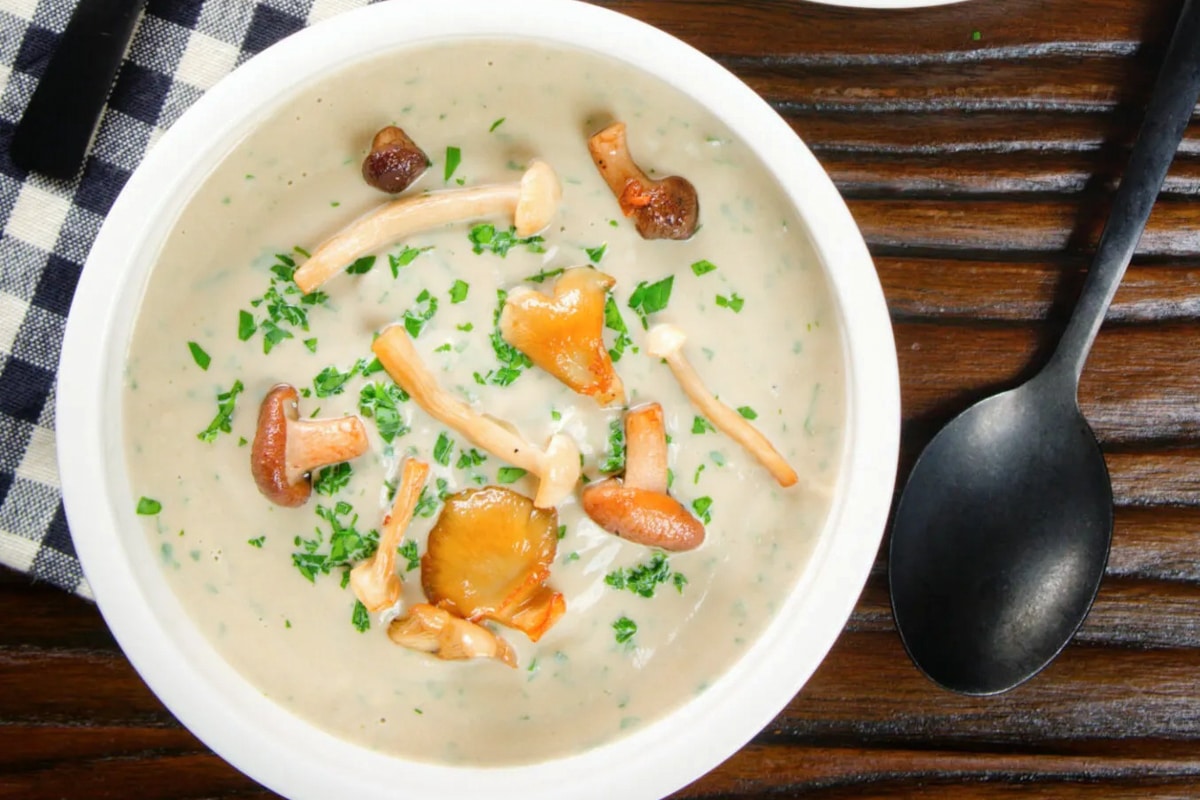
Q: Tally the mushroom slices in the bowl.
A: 11